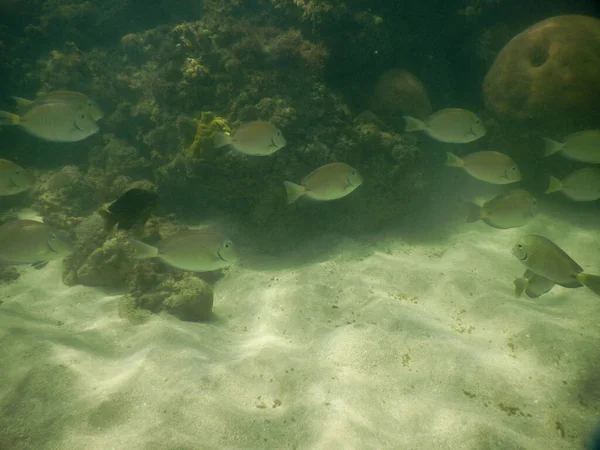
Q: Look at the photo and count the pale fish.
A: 14